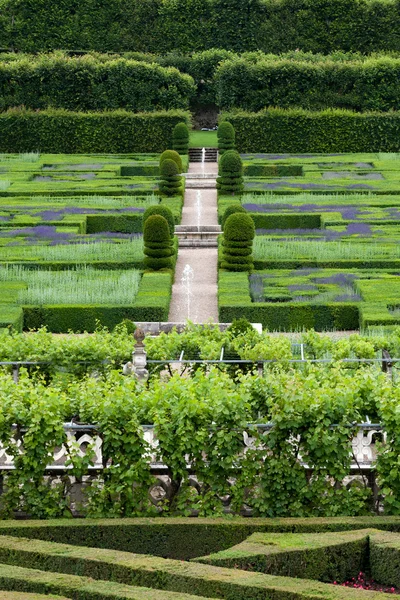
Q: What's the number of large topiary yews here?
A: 10